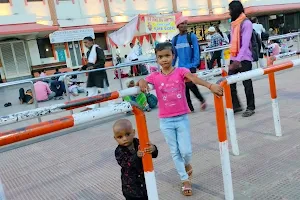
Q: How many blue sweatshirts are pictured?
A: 1